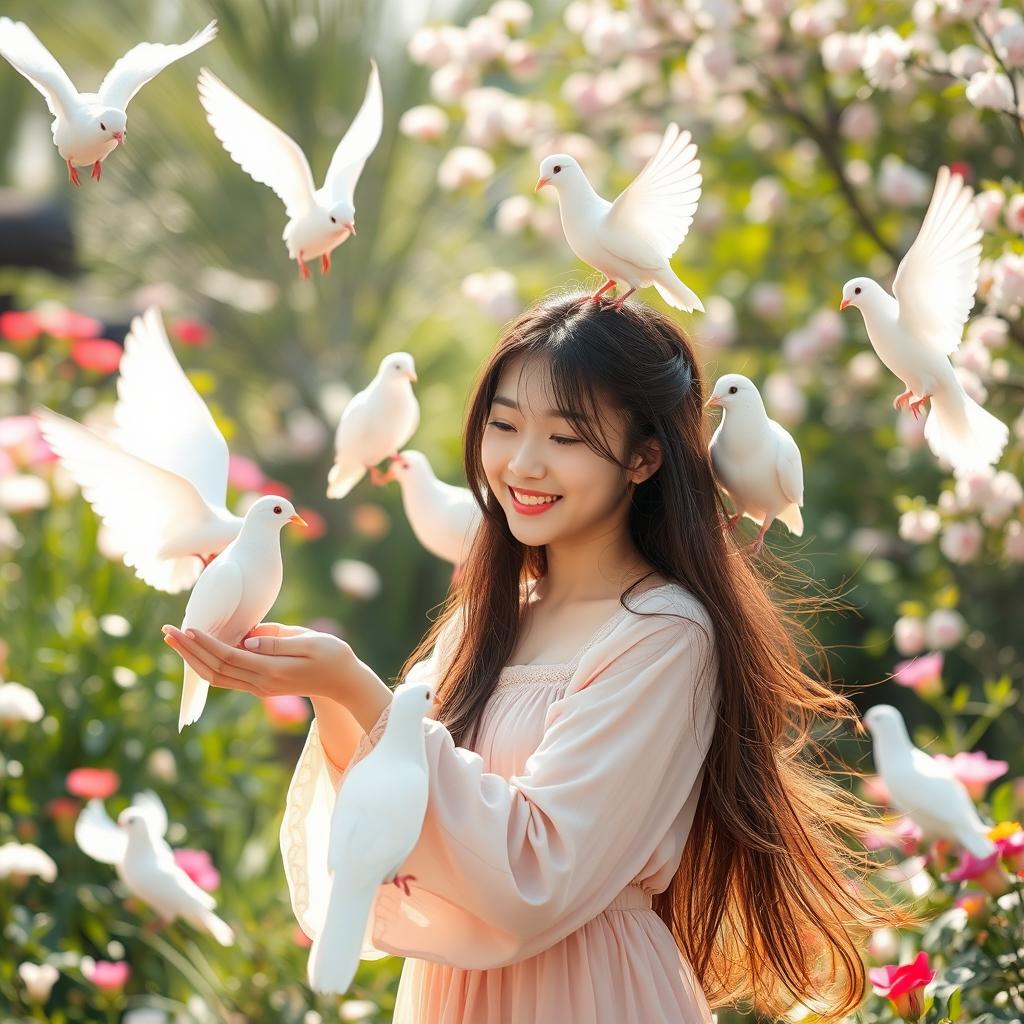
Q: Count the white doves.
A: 12